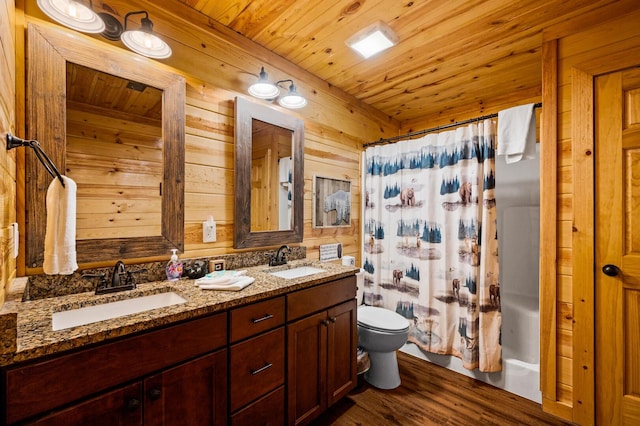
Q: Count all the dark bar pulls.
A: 2